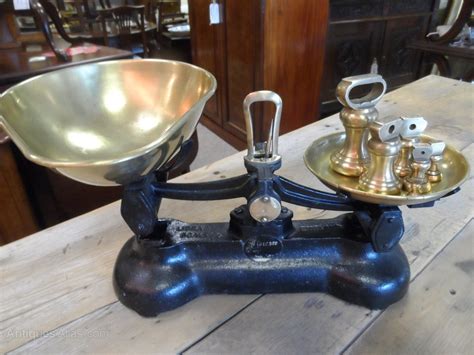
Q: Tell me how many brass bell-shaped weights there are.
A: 5